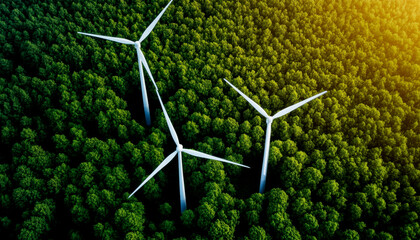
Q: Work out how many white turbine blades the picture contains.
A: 9